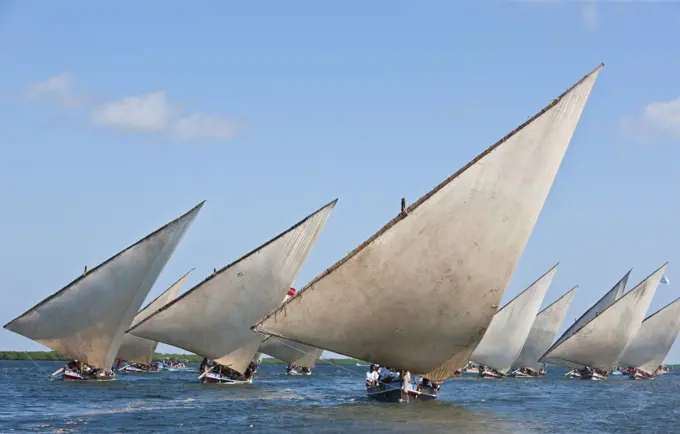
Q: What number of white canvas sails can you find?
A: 10